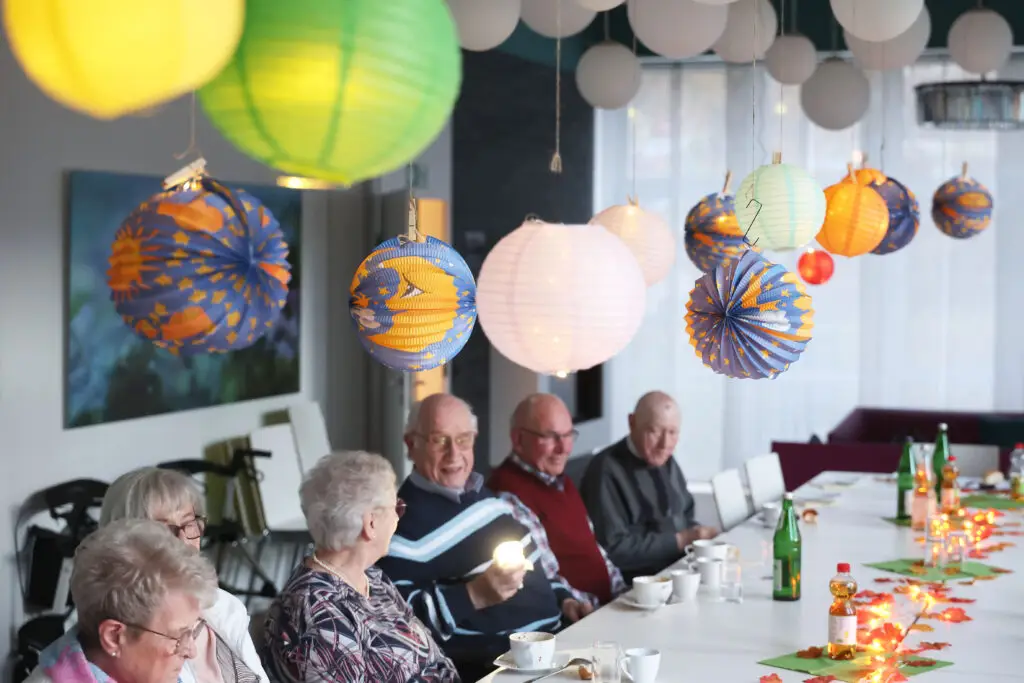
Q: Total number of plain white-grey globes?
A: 12